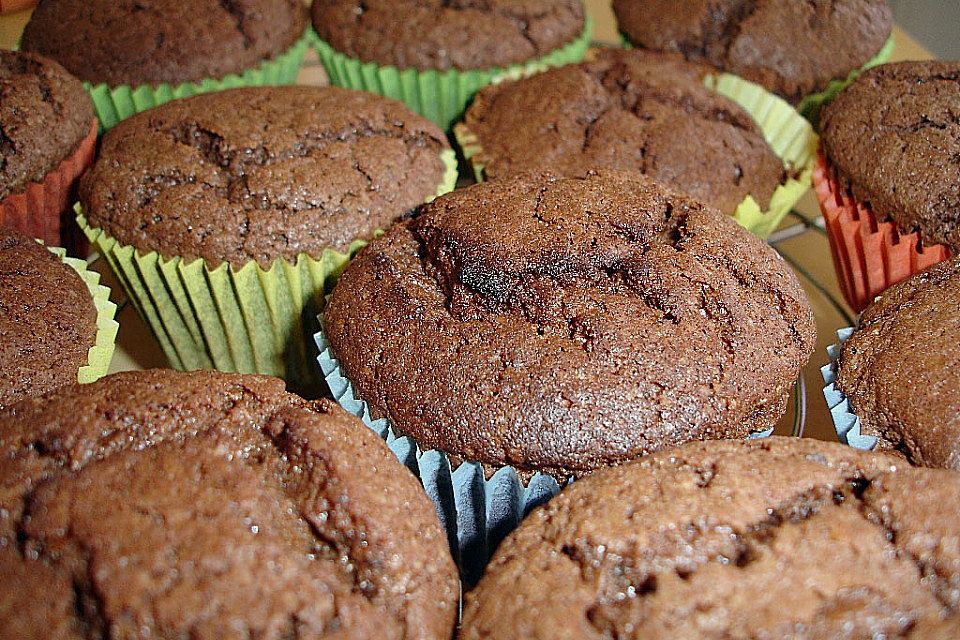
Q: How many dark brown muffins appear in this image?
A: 12